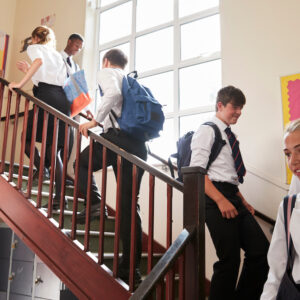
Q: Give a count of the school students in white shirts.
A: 5